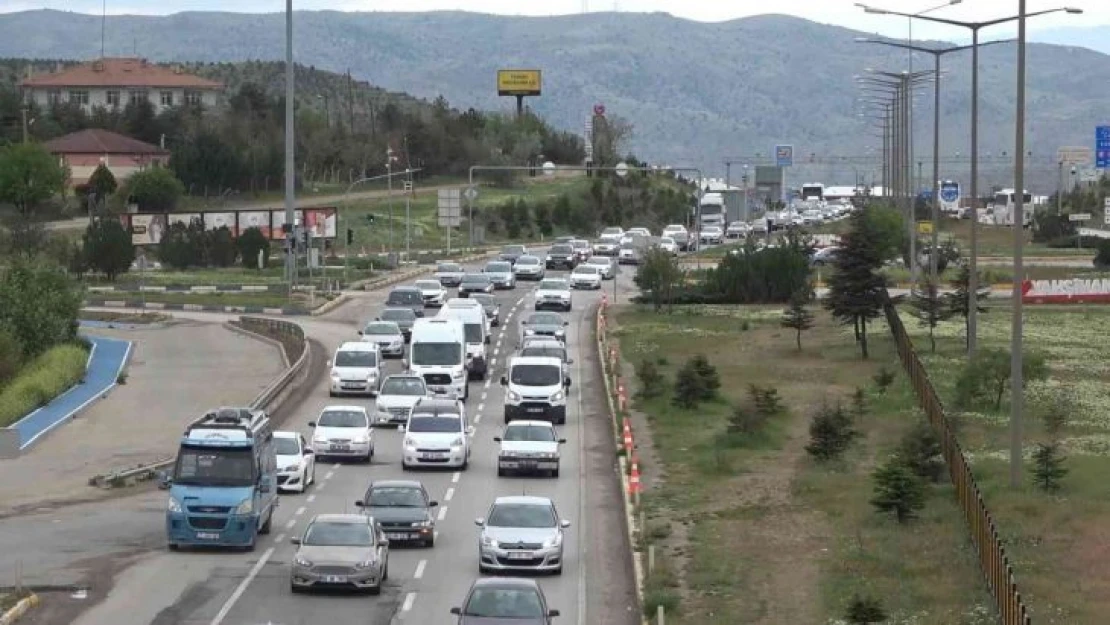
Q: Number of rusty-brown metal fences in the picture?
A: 1